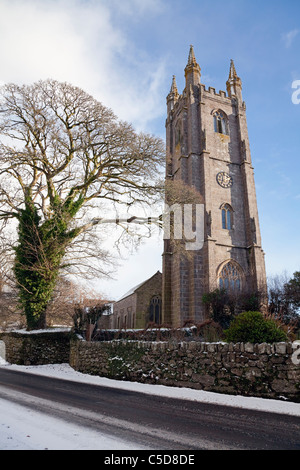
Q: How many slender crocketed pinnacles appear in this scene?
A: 3